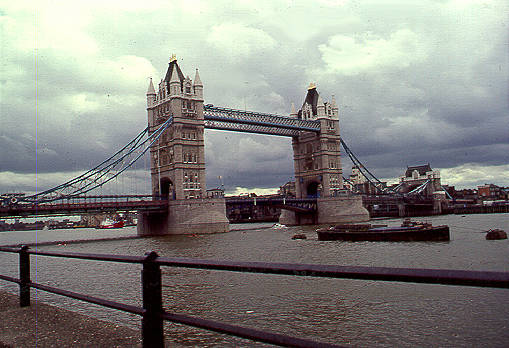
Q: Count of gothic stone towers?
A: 2